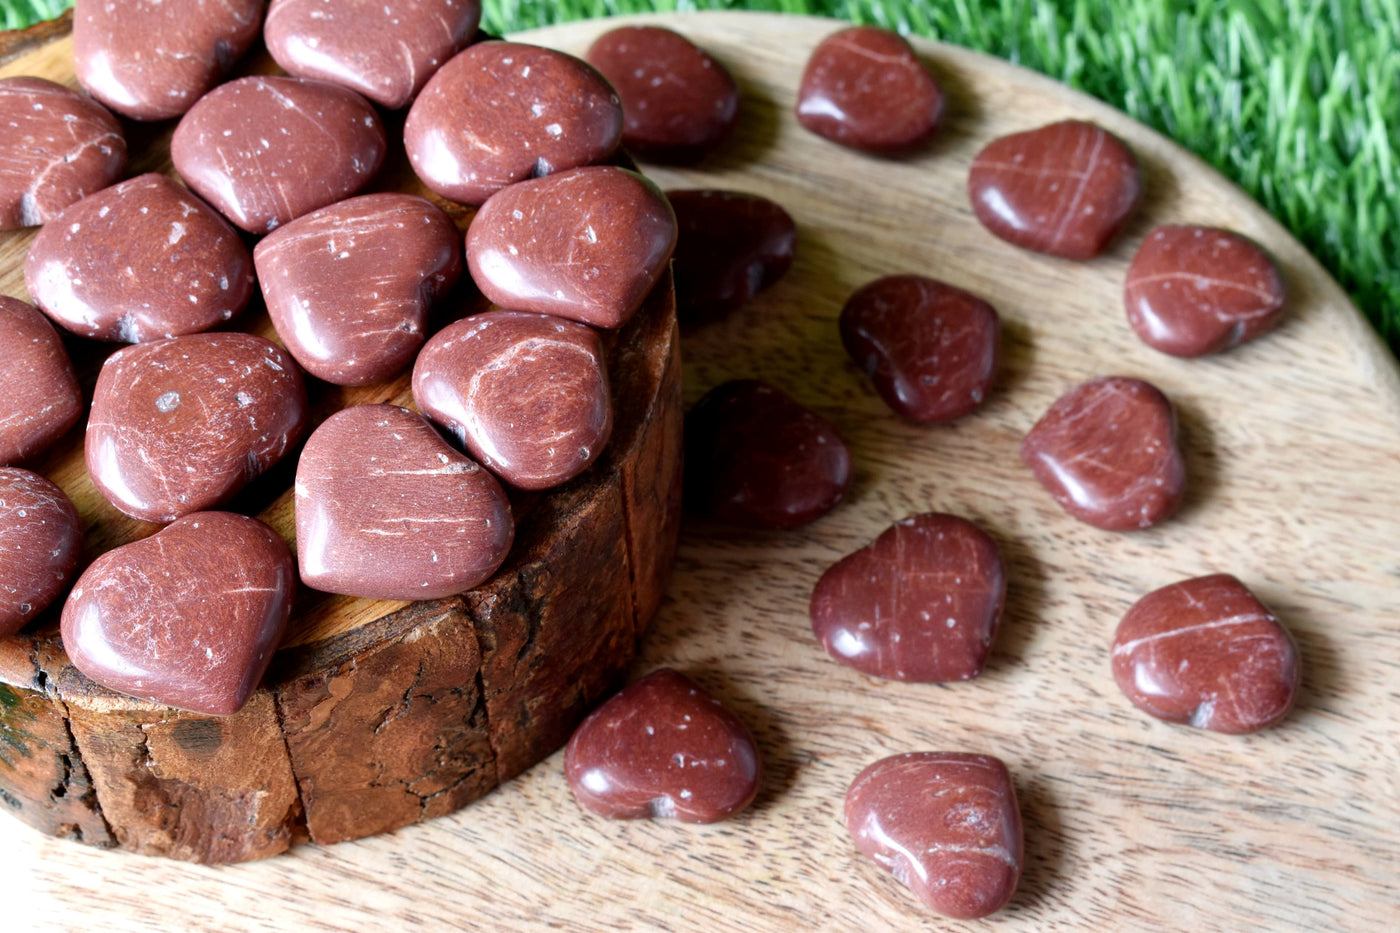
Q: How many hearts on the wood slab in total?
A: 14